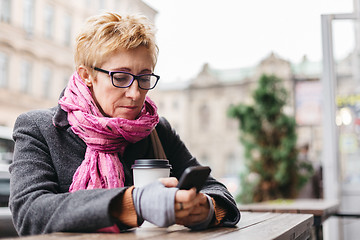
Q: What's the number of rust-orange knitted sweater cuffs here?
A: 2